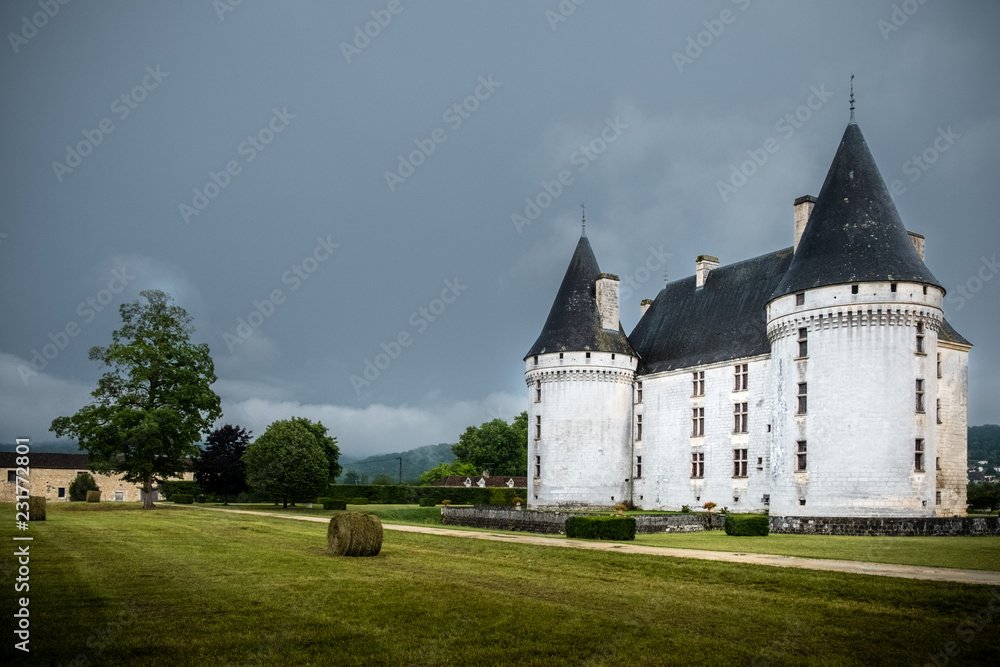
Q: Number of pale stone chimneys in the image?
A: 5